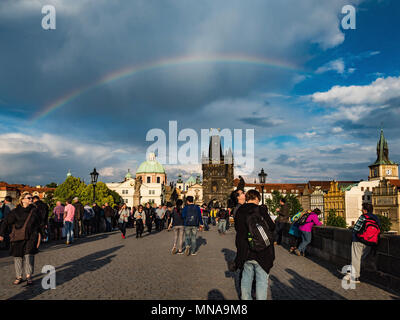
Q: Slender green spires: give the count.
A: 1